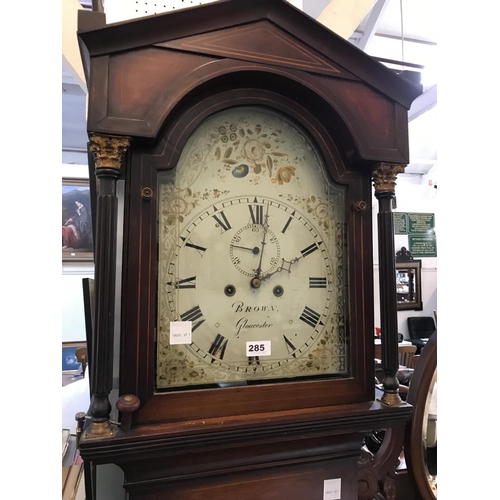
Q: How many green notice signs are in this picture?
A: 3